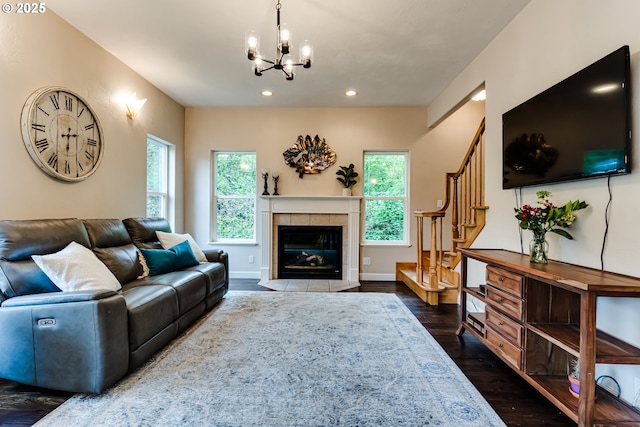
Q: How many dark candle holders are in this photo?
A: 2